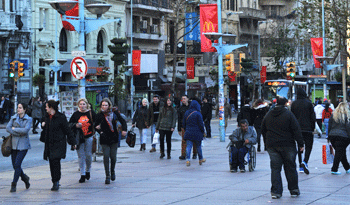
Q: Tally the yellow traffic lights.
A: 5